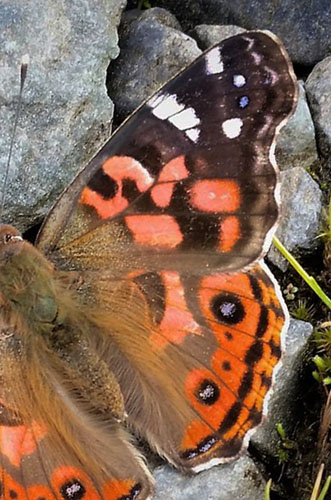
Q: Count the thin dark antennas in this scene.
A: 1